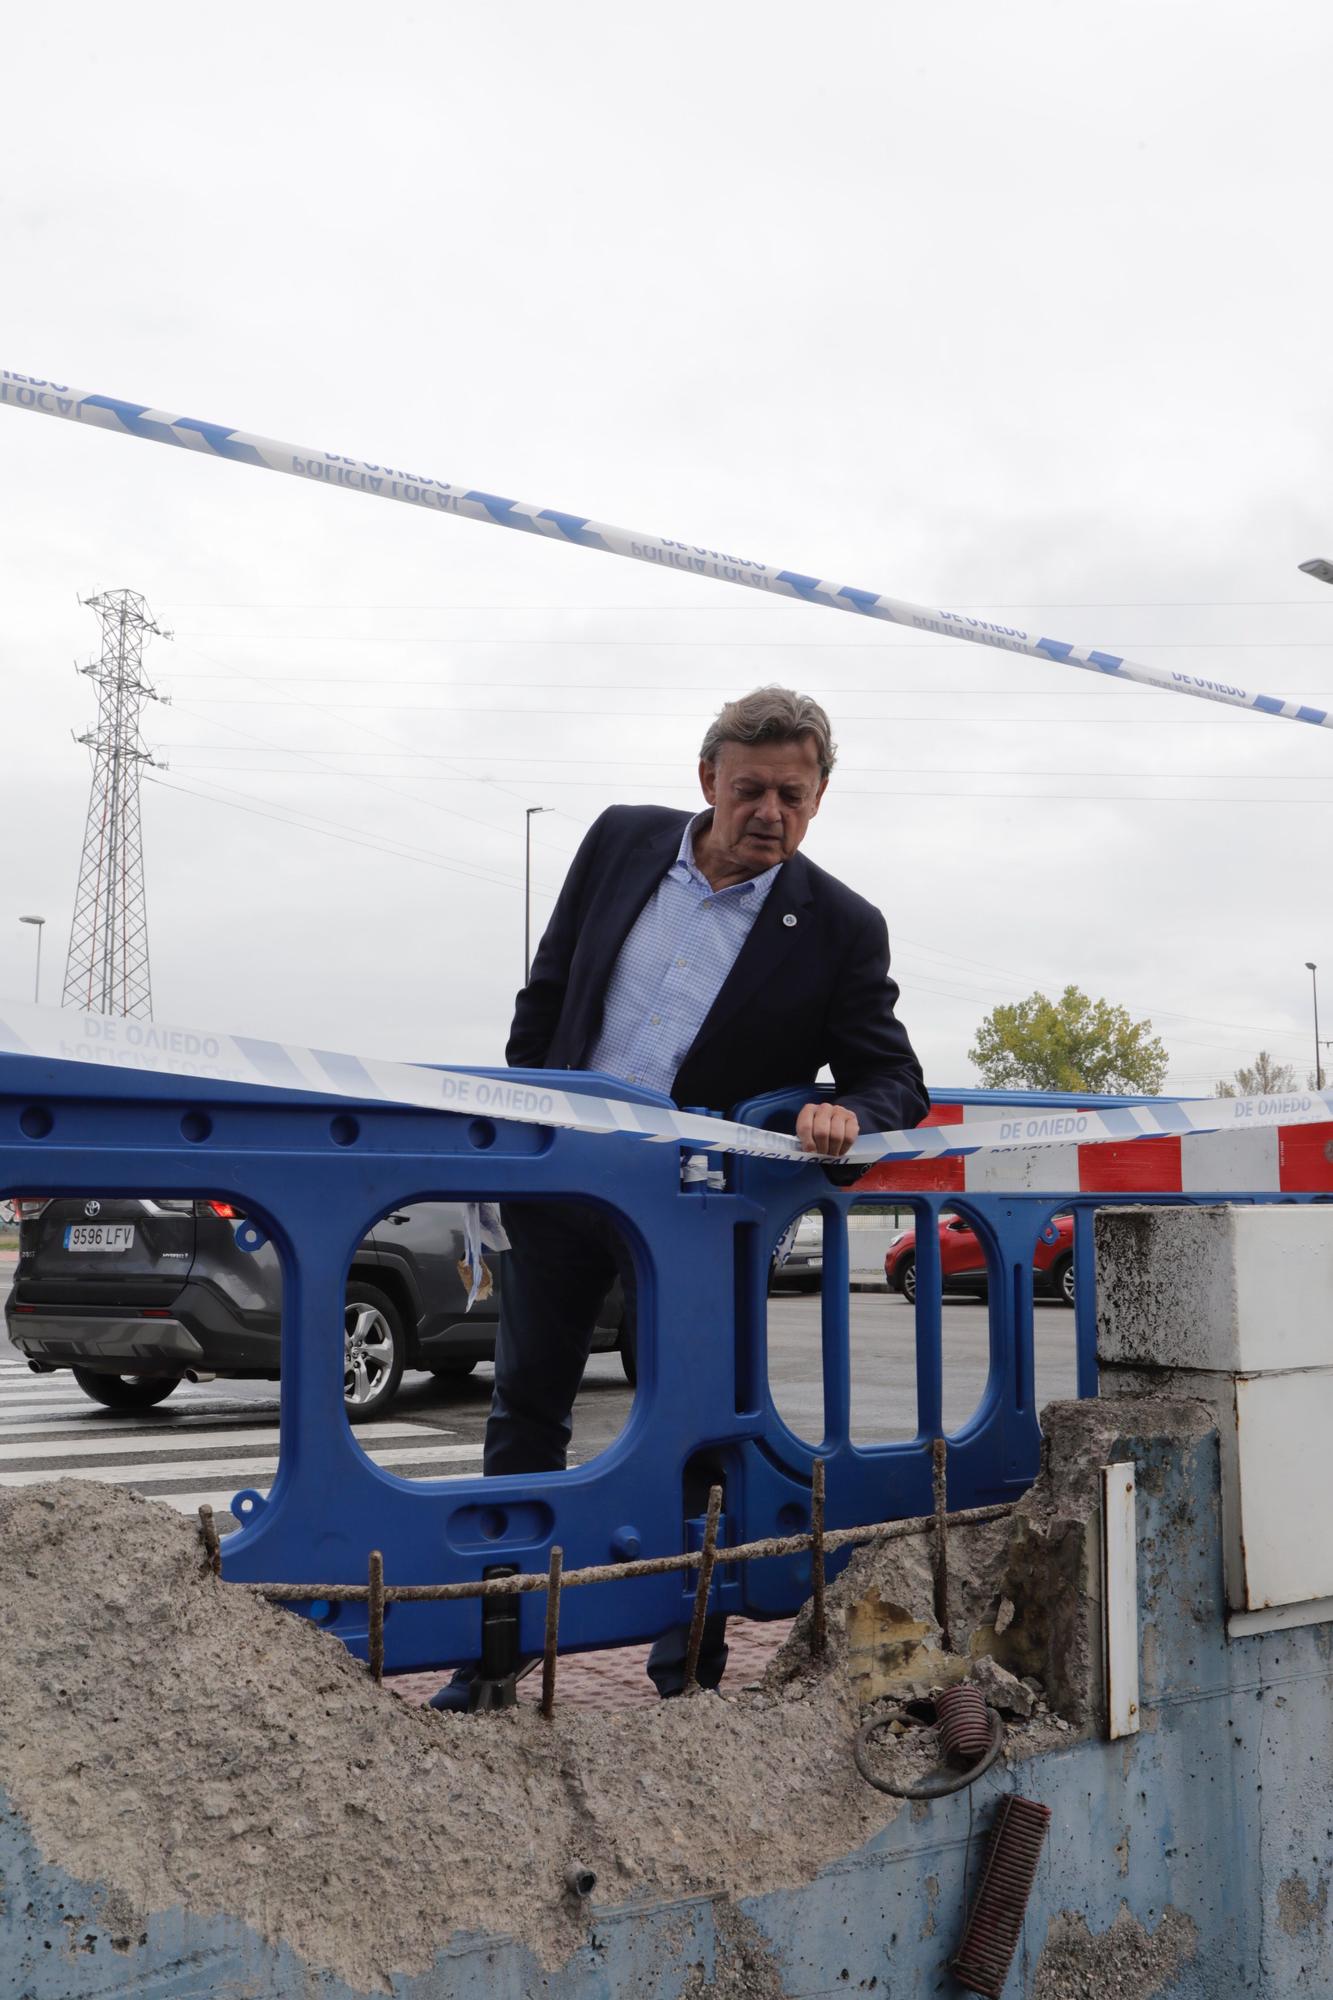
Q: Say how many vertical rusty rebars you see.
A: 6